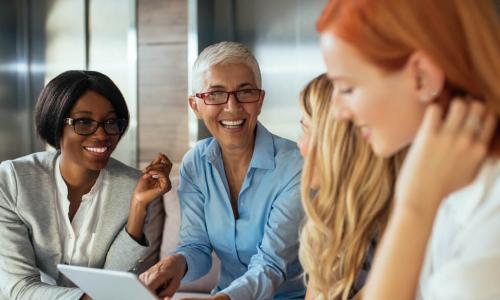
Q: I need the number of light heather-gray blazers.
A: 1